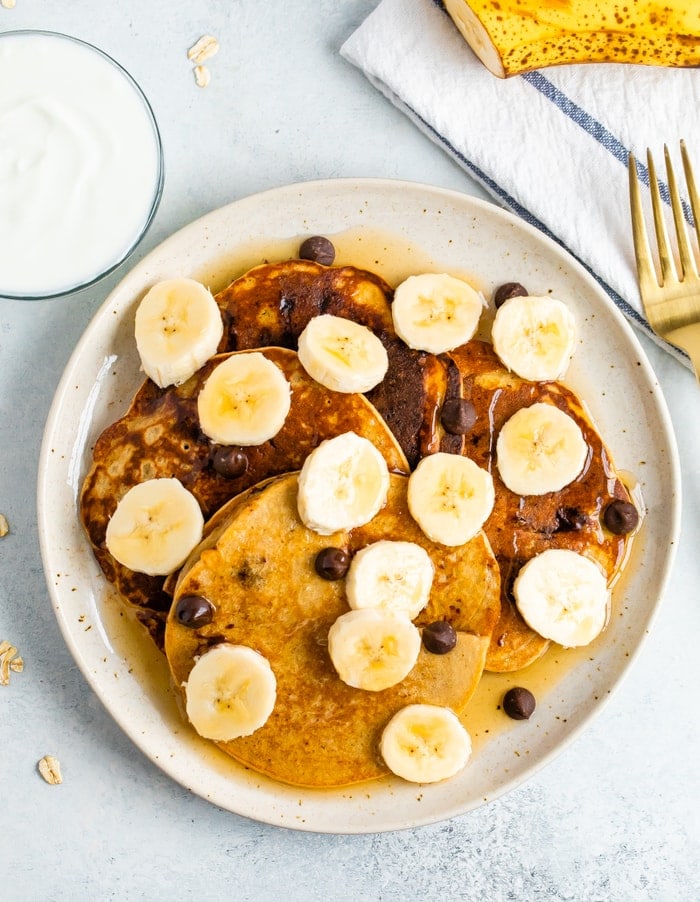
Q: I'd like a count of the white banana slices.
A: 14